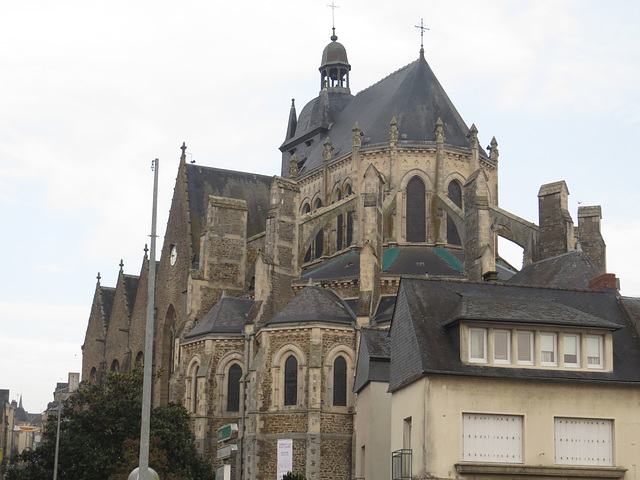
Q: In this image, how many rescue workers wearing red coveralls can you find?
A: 0